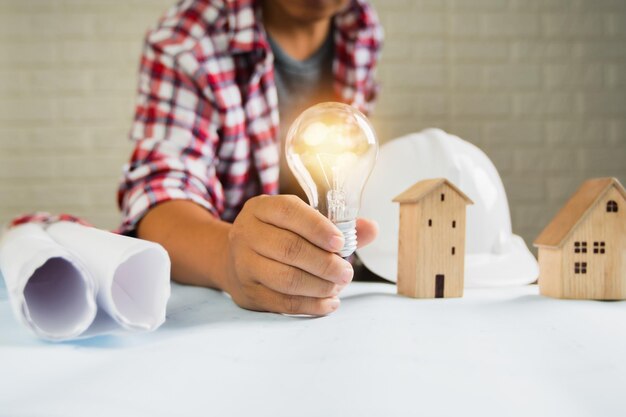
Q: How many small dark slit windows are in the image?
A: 4